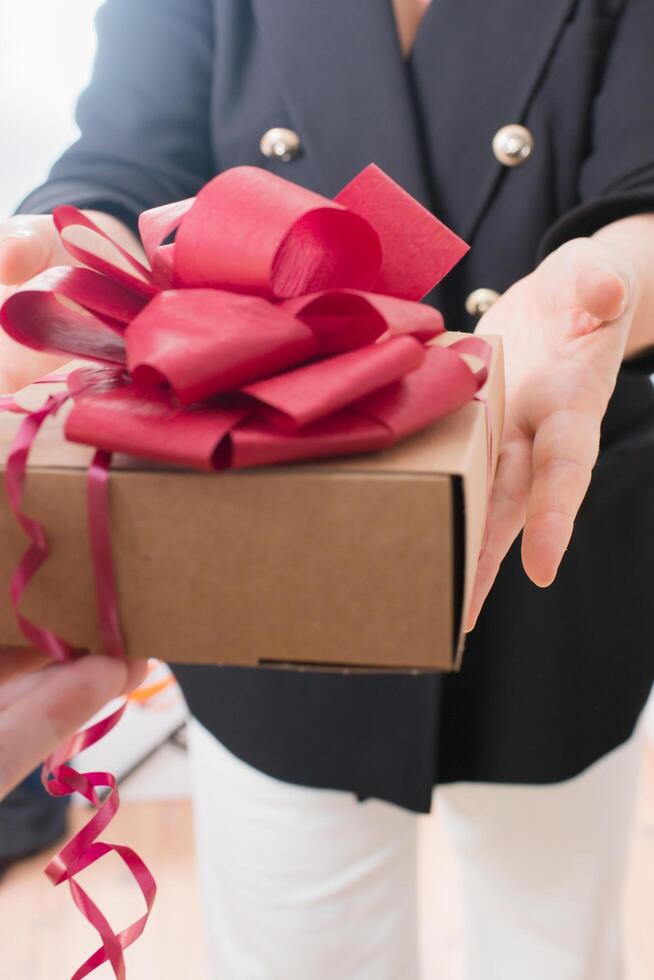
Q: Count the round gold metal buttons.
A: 3